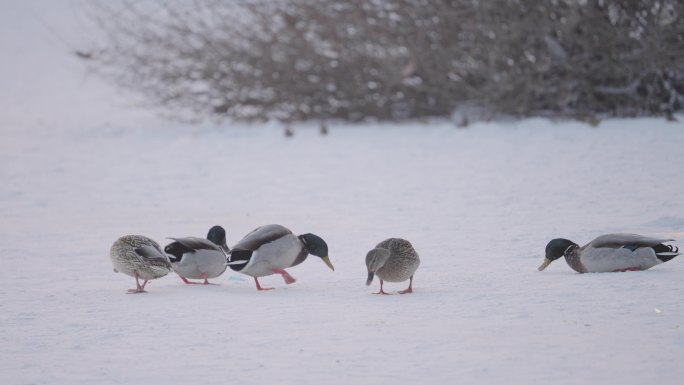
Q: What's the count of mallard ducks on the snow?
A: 5